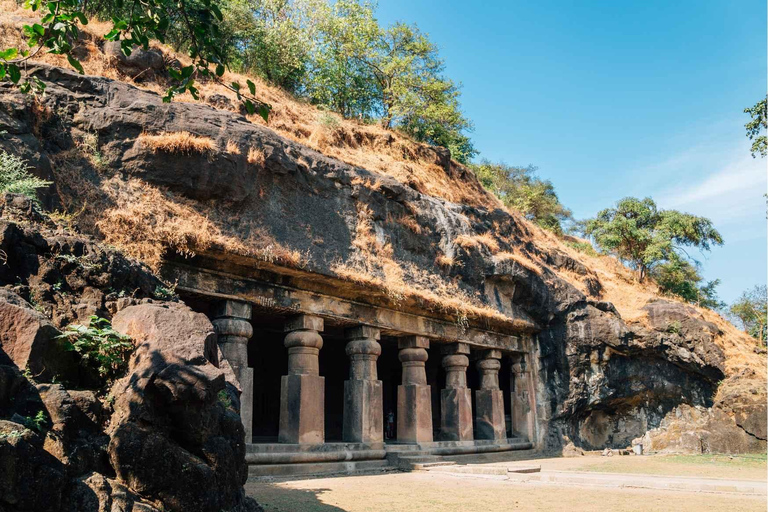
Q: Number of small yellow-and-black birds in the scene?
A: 0